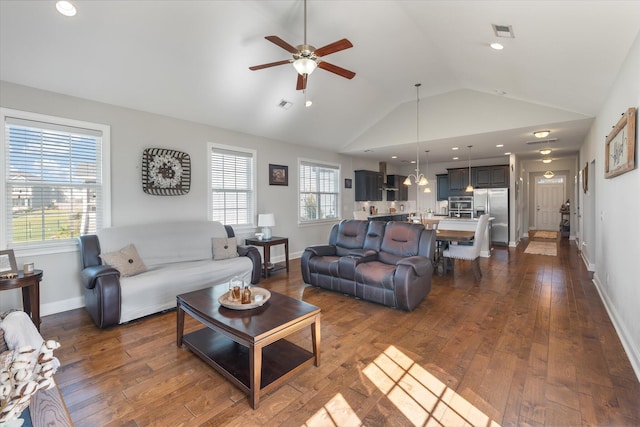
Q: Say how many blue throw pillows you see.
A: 0